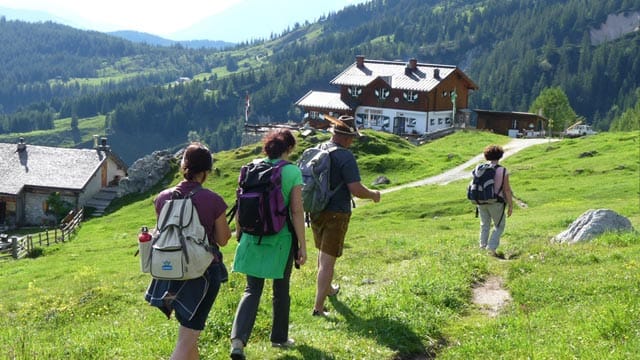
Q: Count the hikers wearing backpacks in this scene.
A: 4